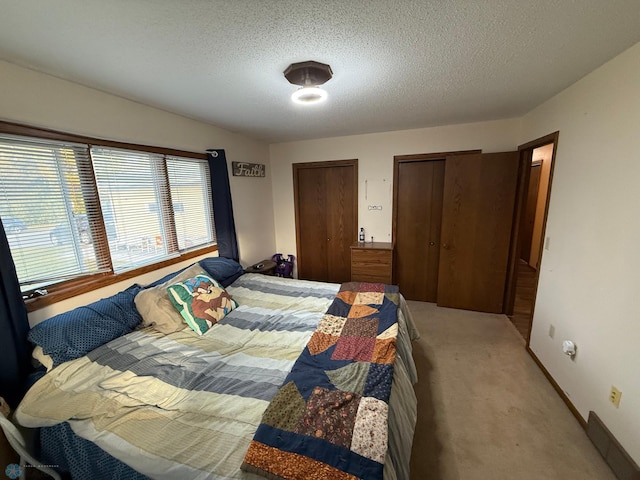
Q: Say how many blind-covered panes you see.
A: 3